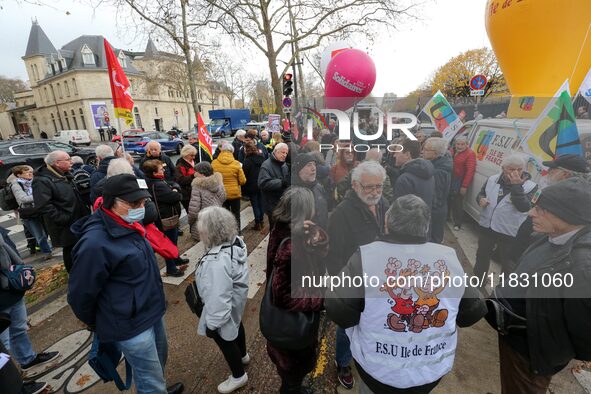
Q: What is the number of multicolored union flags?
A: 2